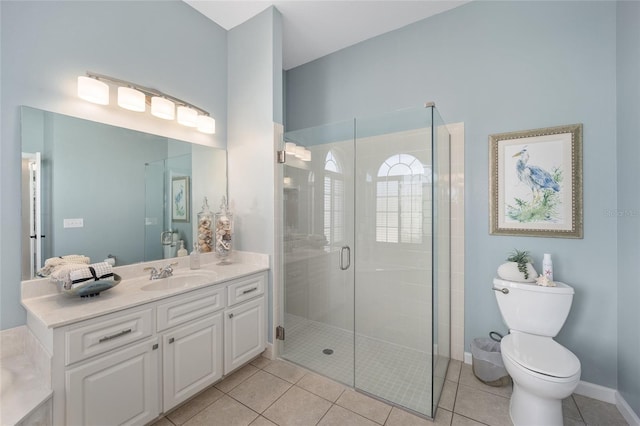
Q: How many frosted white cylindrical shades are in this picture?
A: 5